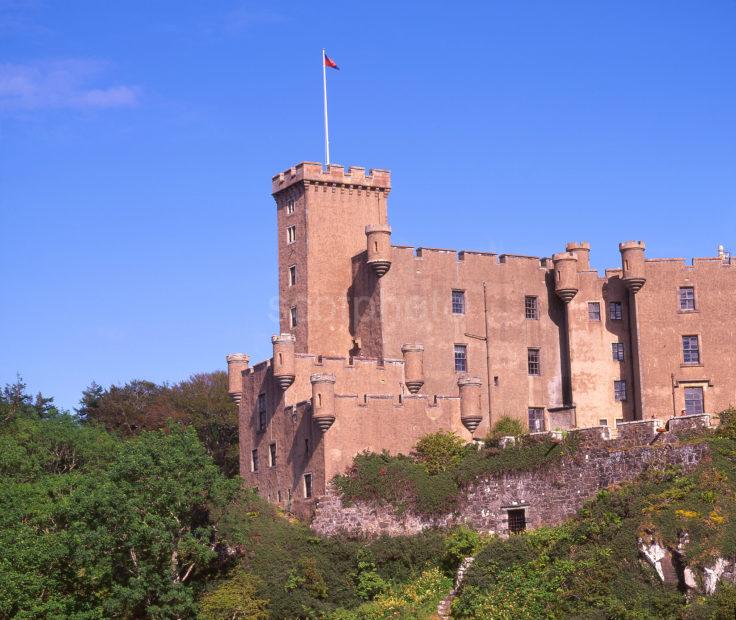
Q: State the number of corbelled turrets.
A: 9